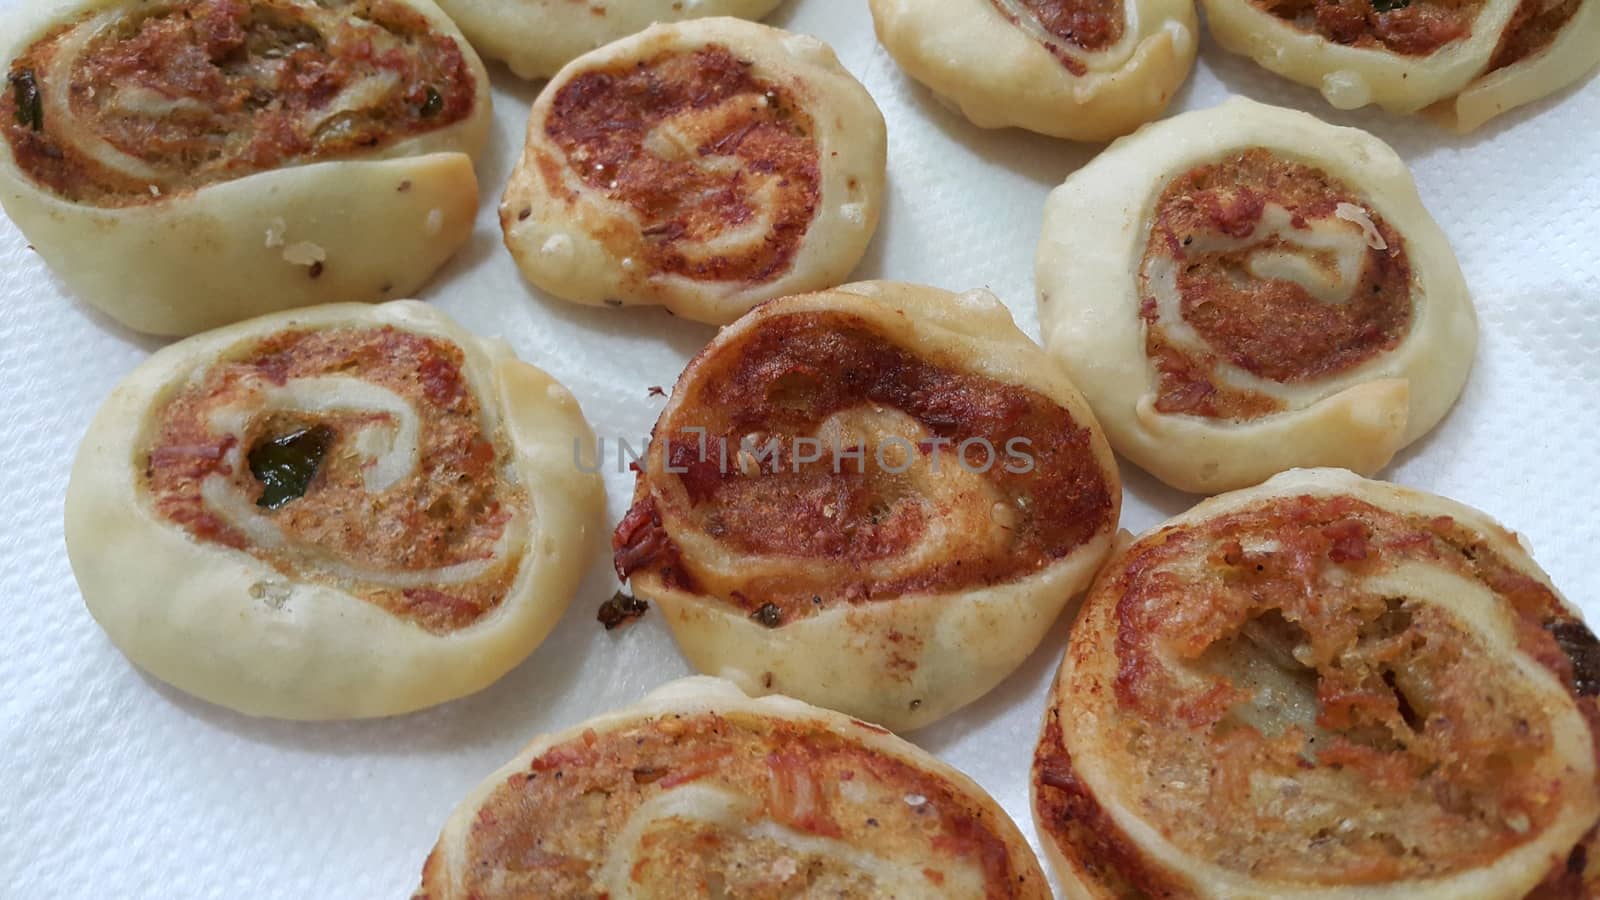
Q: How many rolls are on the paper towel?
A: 10